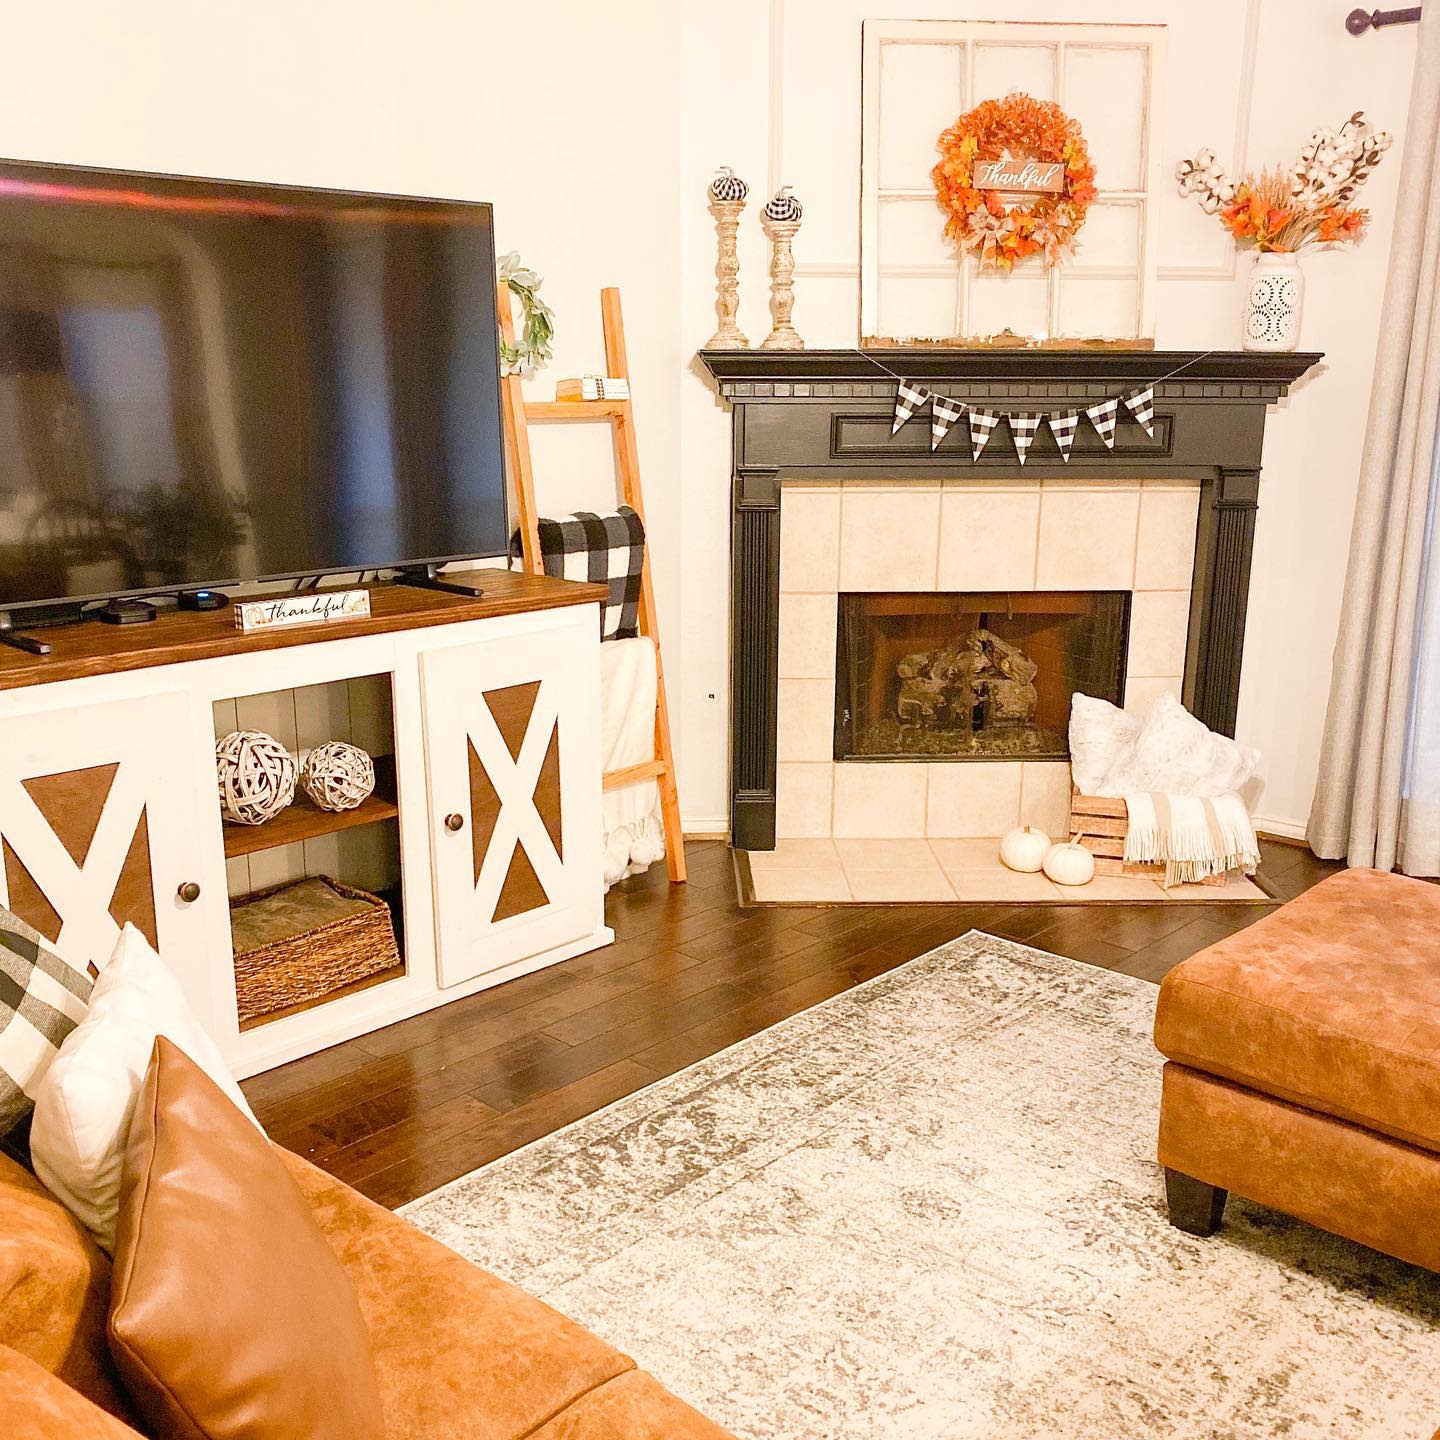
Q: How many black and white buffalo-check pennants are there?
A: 7